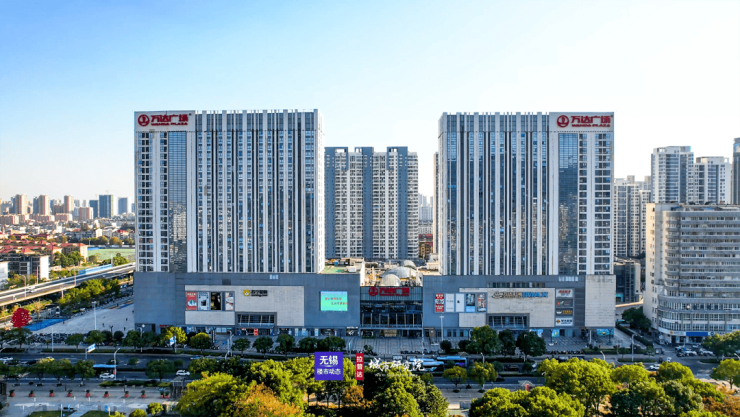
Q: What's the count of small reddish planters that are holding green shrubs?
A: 10